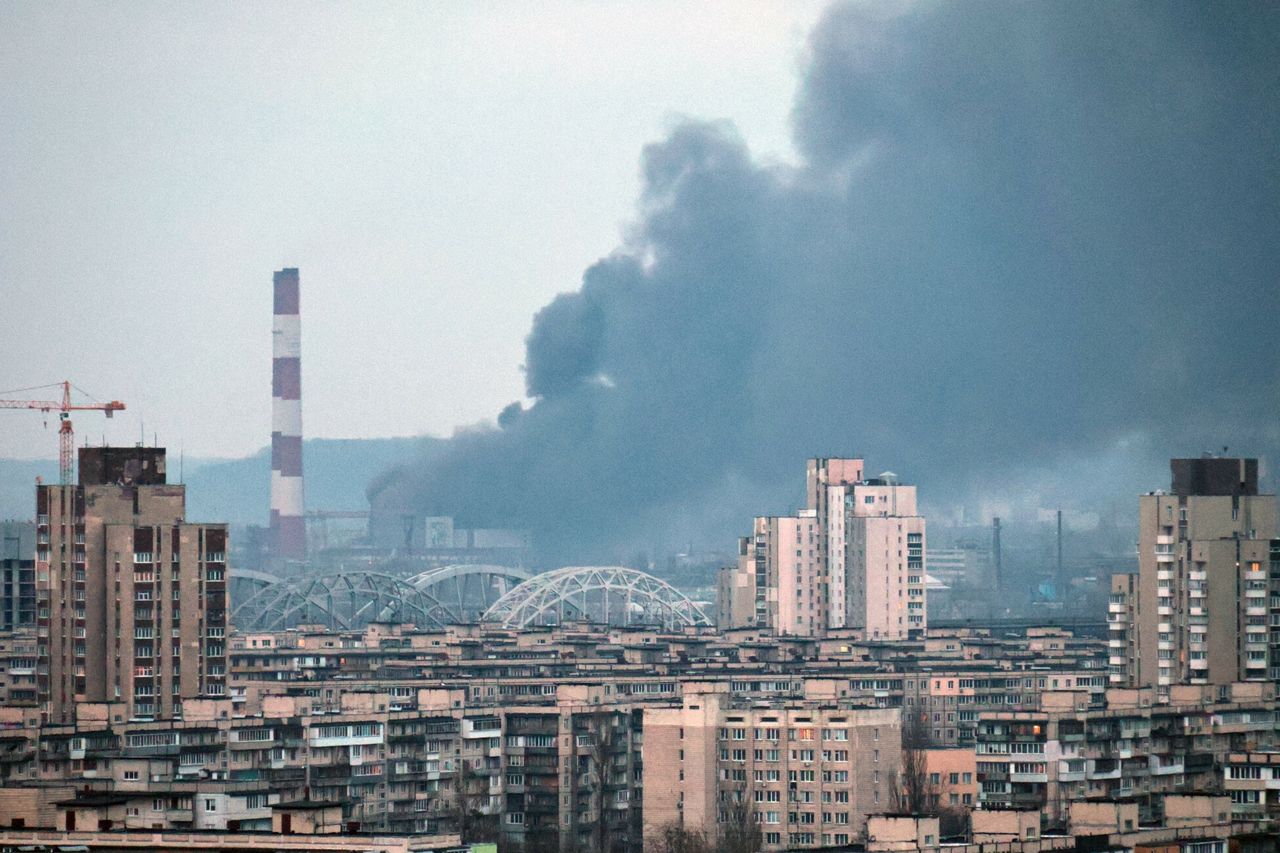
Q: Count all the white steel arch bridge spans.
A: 4